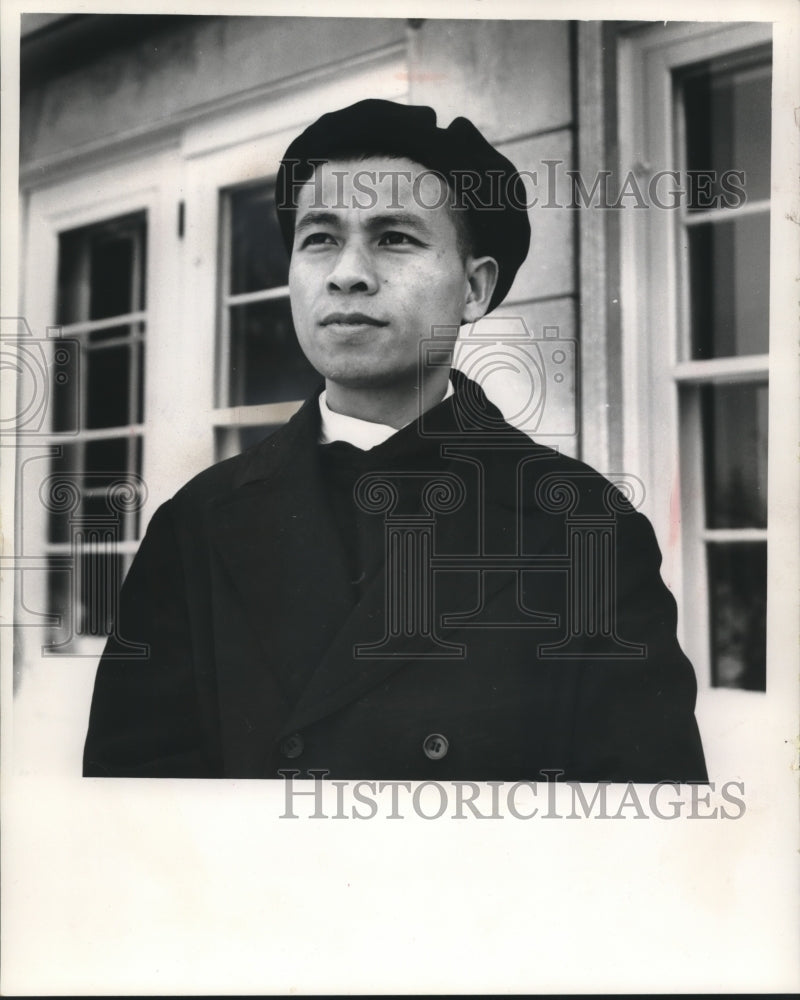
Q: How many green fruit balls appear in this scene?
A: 0